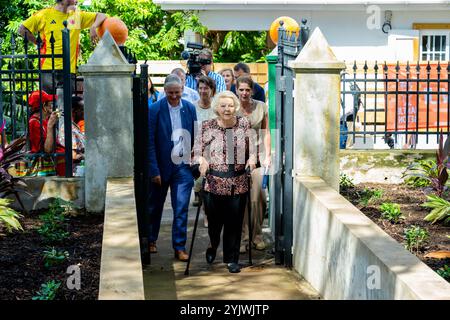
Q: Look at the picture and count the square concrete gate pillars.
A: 2